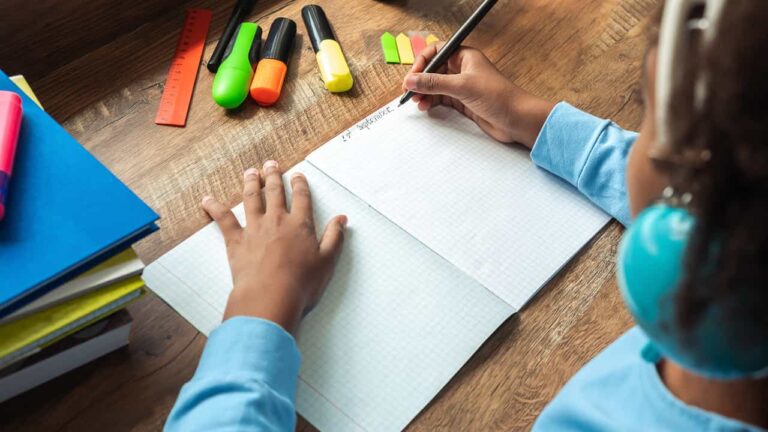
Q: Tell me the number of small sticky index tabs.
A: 4